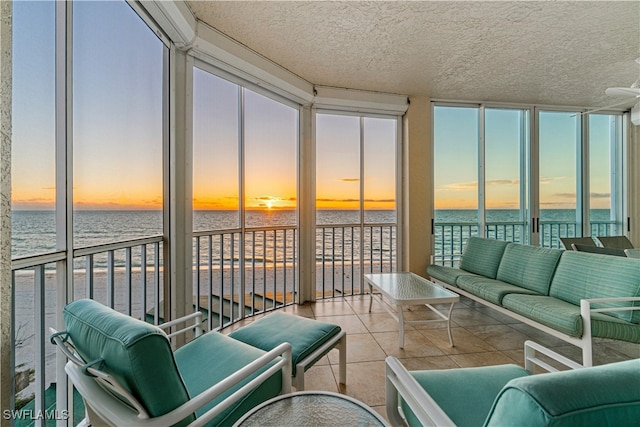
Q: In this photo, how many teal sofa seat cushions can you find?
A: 3